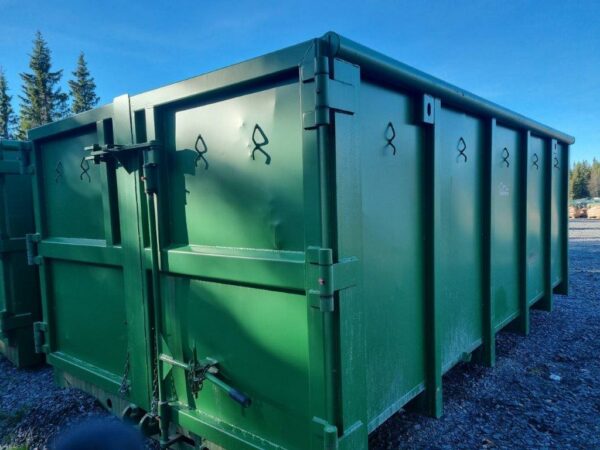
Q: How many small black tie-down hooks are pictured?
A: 9